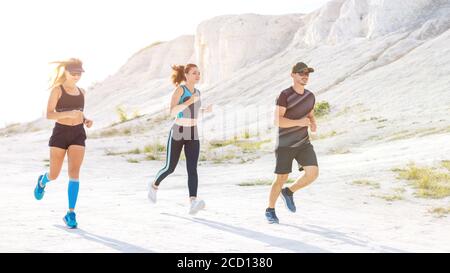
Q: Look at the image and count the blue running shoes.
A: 4